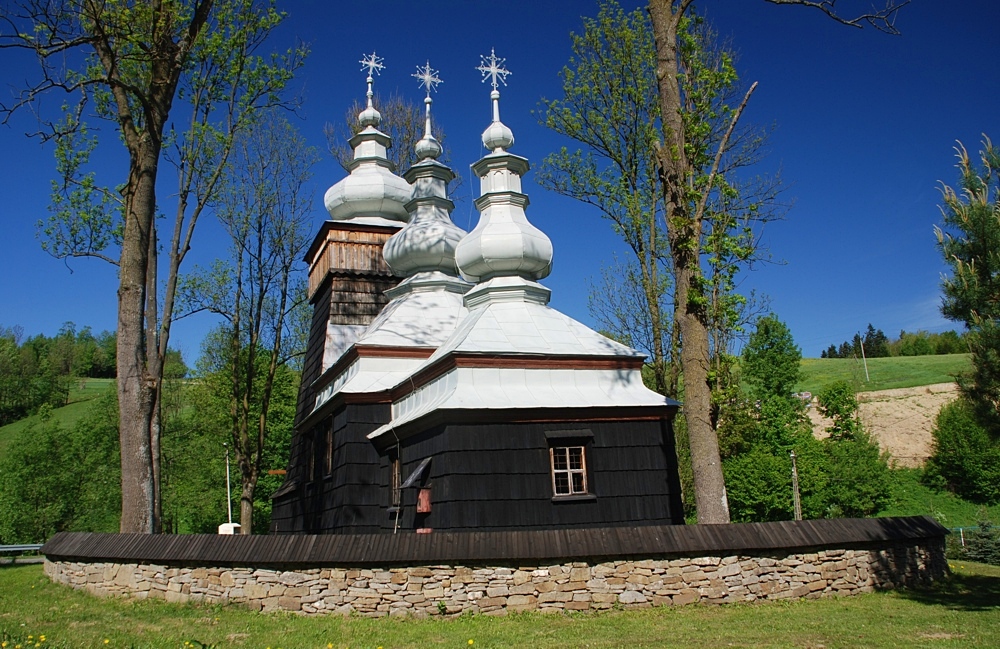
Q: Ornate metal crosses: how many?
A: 3